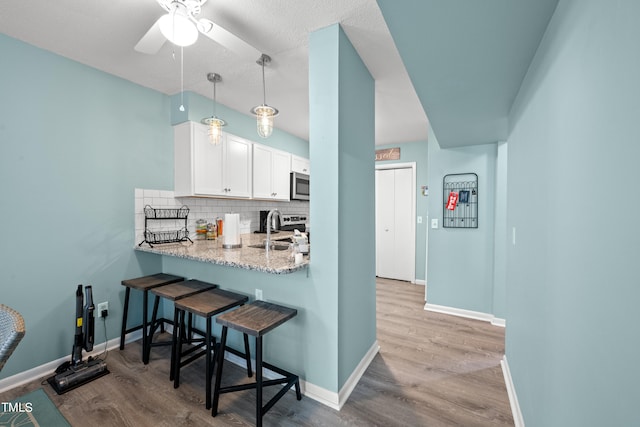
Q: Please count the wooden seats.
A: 4